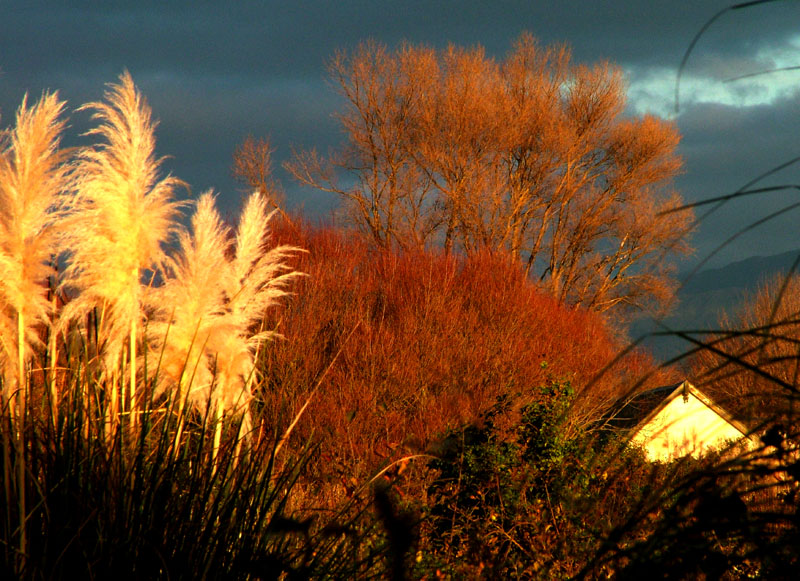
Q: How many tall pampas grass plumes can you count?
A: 4